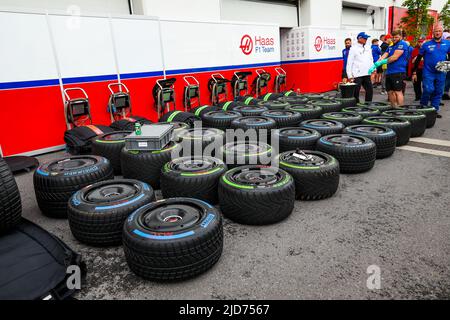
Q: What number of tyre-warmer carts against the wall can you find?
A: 8